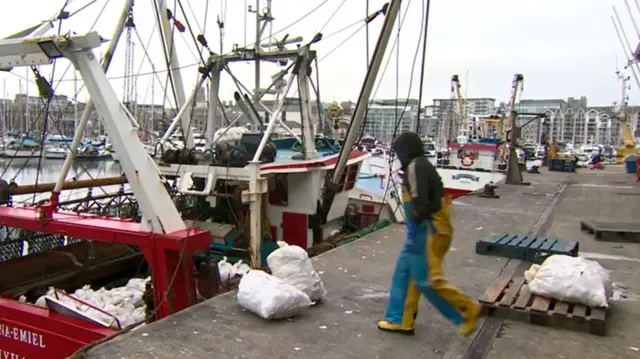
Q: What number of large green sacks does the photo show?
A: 0